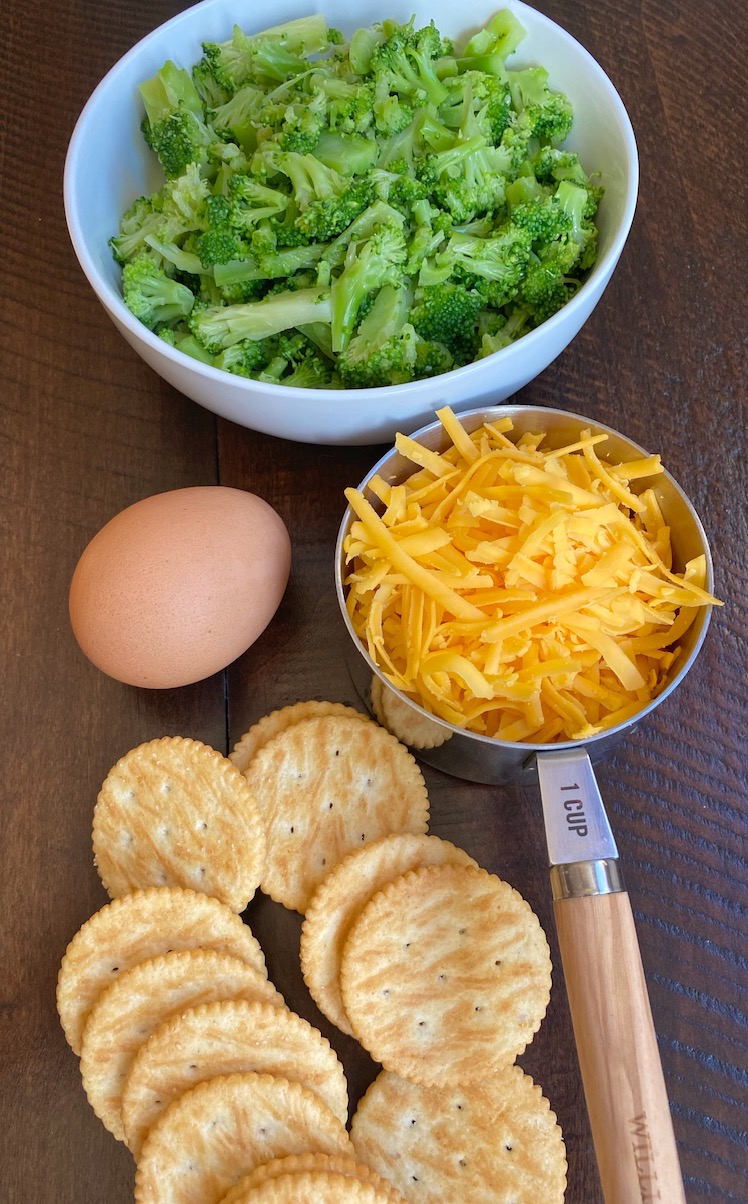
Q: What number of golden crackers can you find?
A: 12